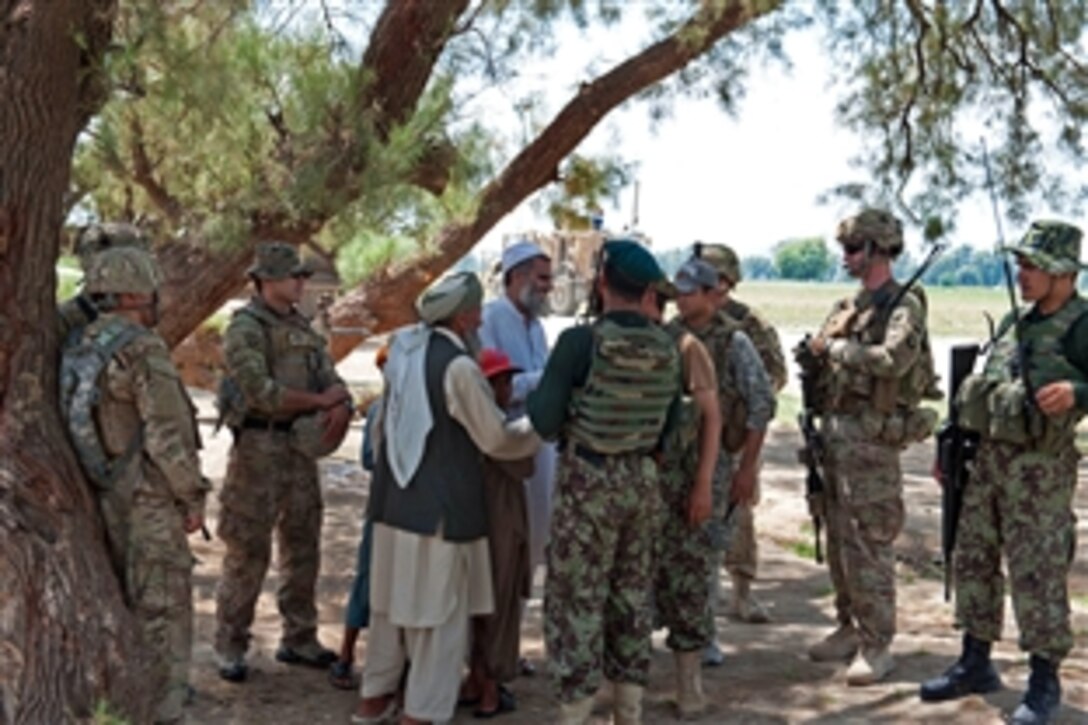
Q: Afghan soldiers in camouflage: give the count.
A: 3